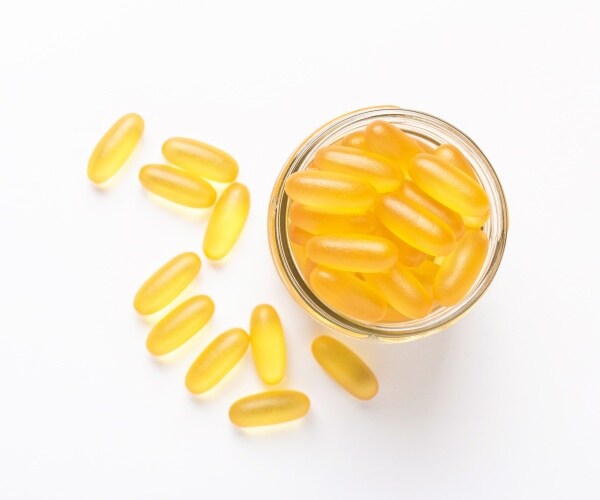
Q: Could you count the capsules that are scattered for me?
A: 10